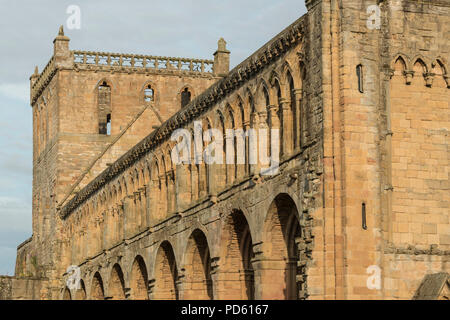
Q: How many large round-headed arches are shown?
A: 9